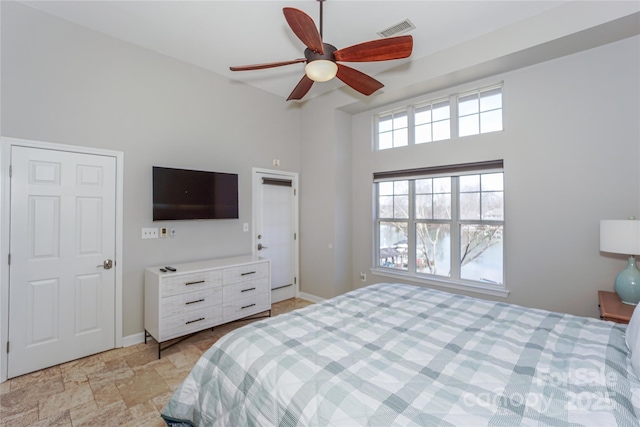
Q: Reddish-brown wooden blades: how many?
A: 5